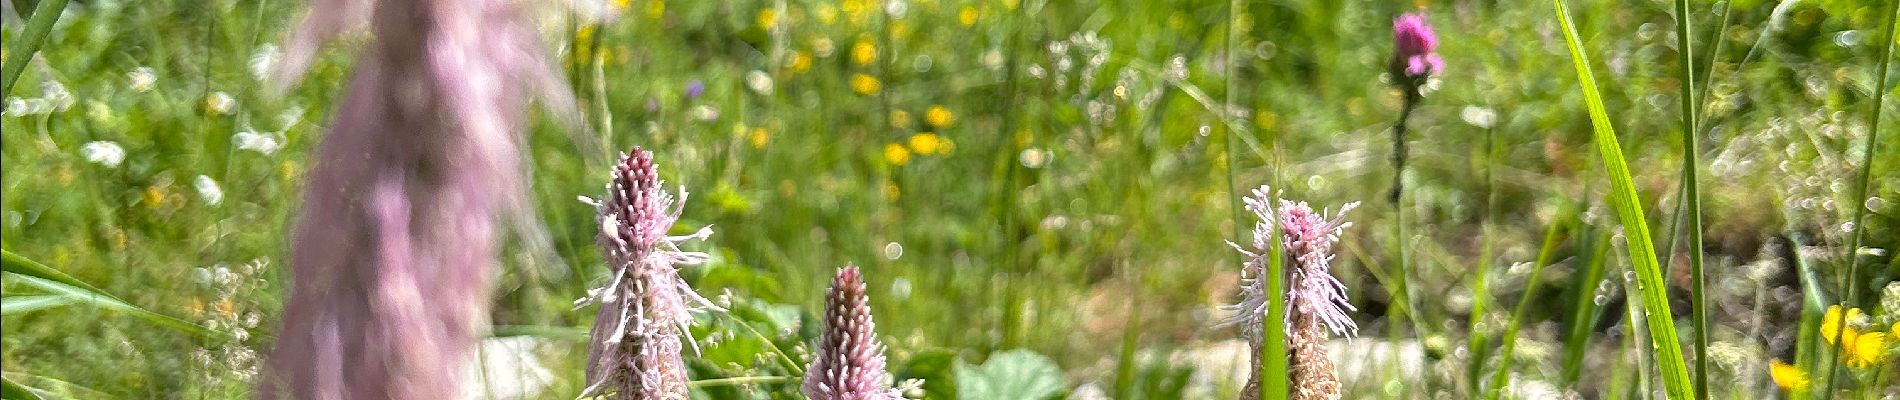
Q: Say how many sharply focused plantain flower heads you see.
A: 3